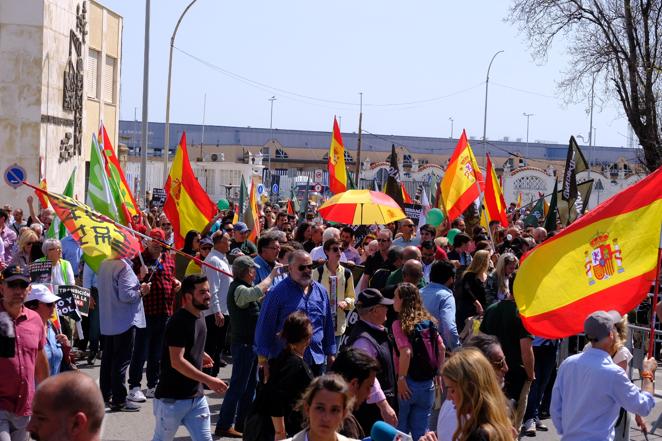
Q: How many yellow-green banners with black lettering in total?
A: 1